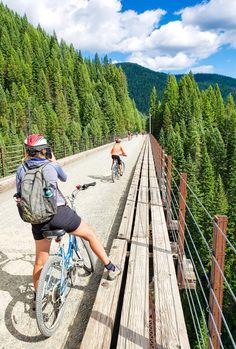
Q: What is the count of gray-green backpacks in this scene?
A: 1